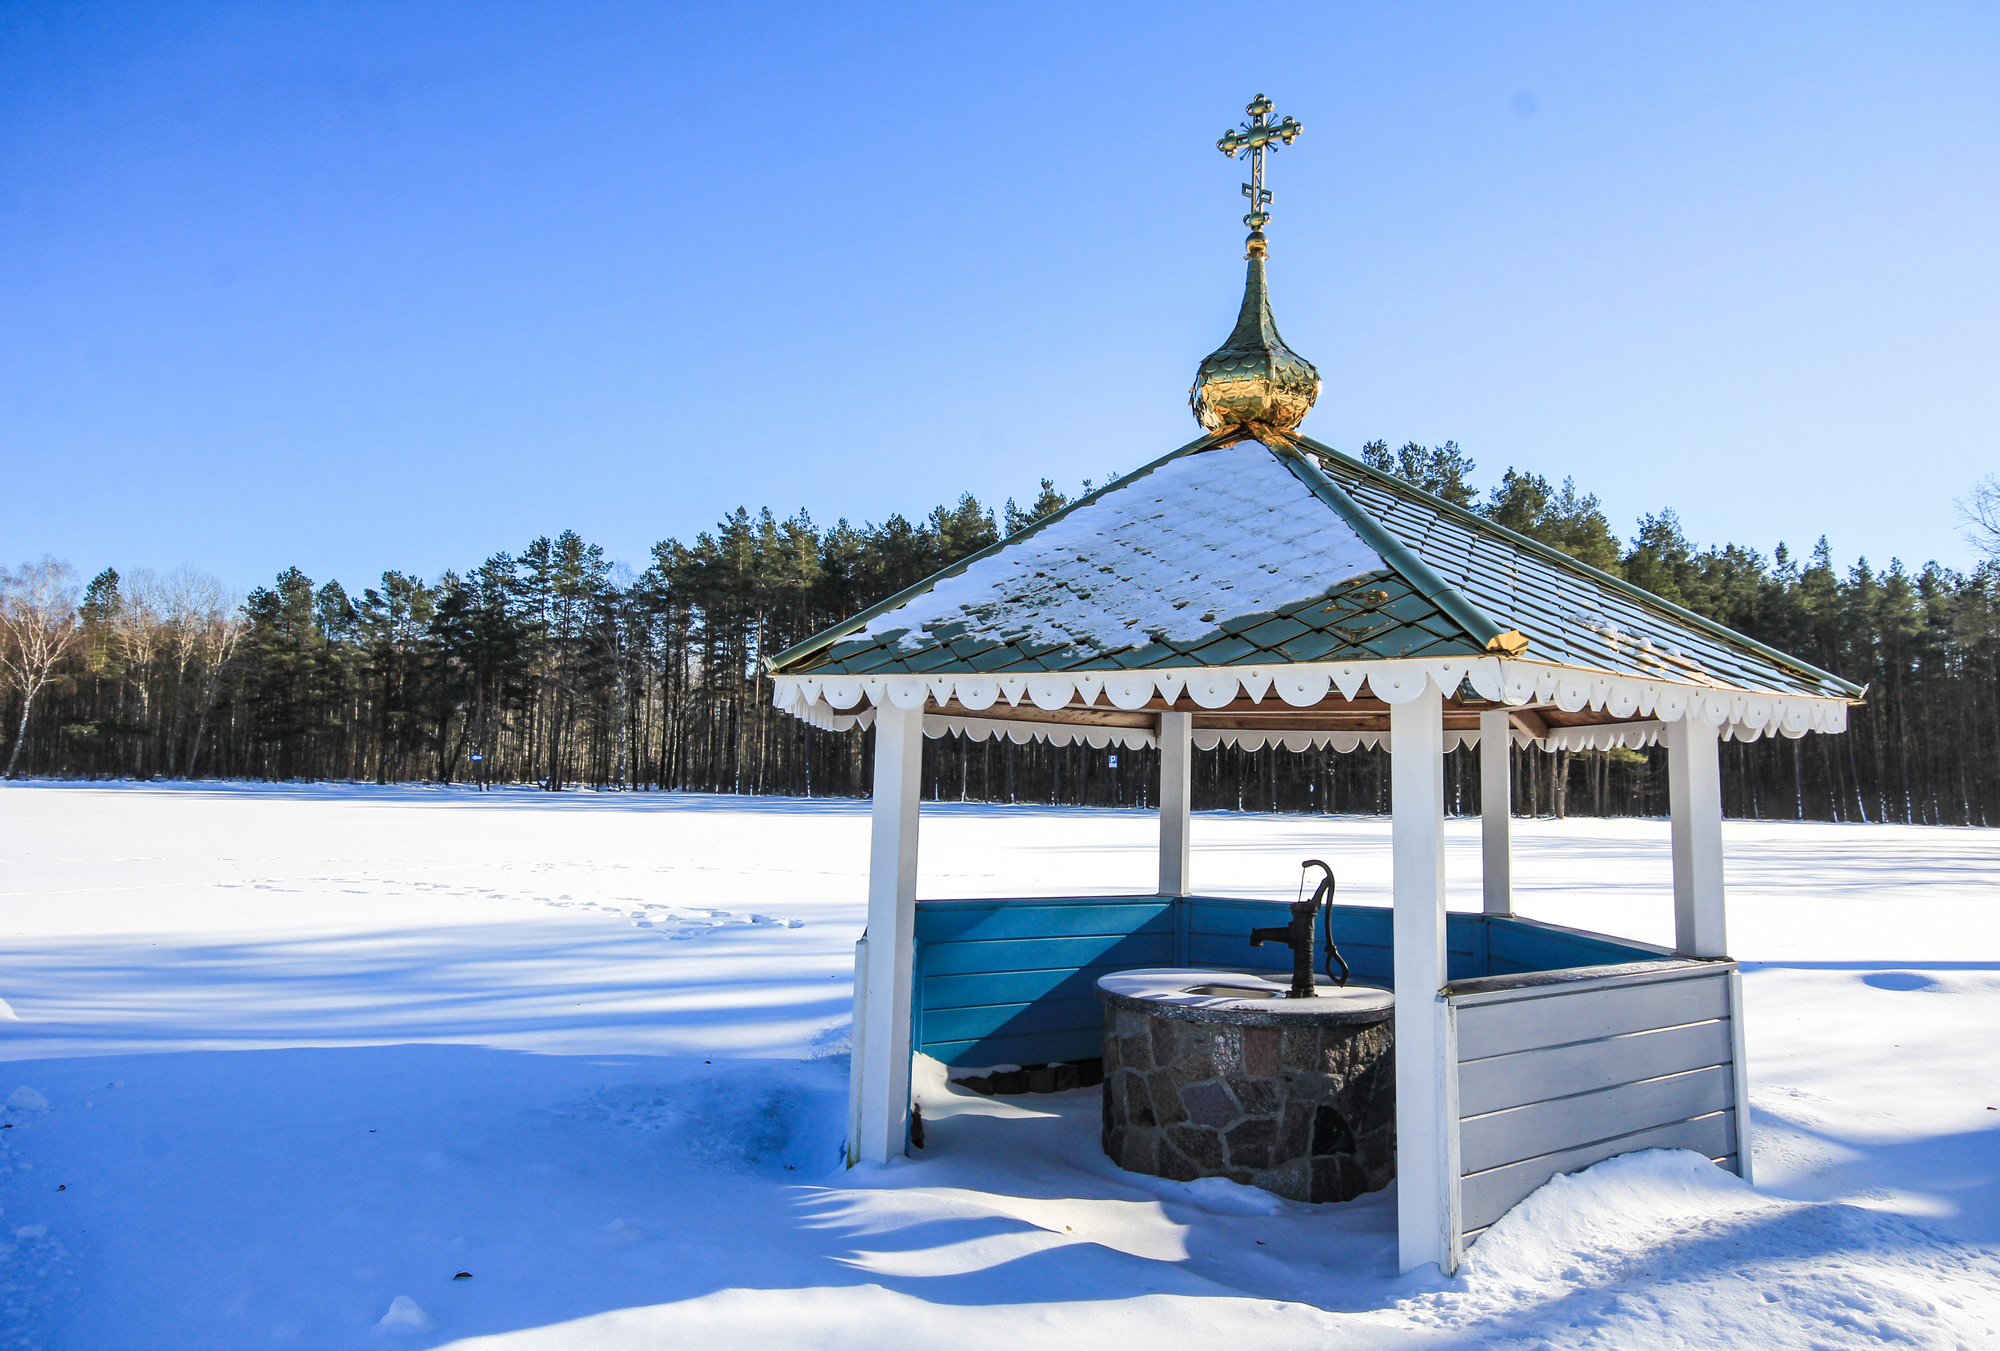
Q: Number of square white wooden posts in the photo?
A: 5